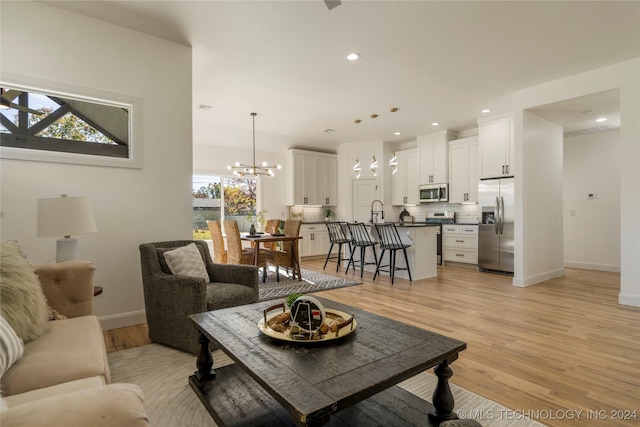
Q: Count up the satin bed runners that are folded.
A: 0